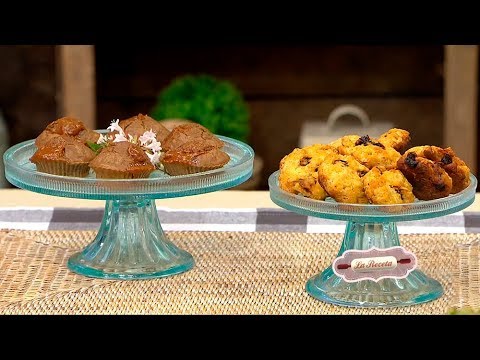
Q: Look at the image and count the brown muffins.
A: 6